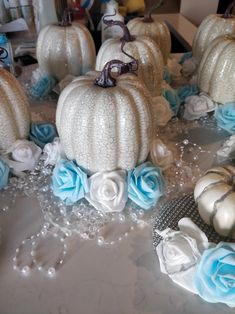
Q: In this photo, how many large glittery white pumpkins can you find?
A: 7